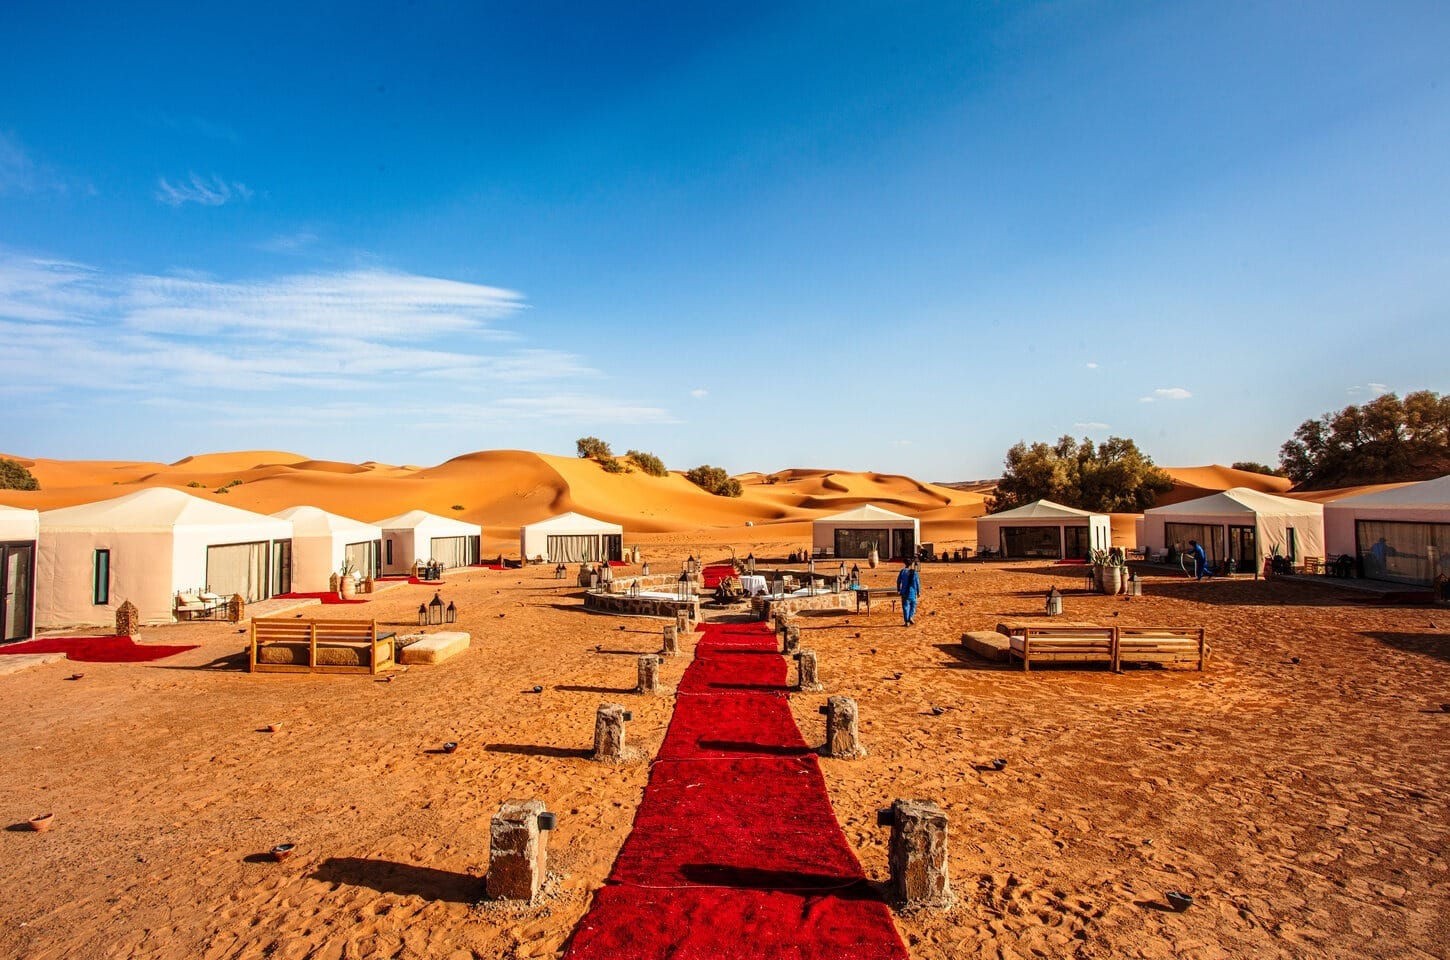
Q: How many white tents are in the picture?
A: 9